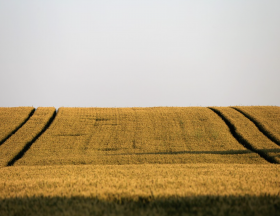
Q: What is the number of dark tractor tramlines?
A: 4